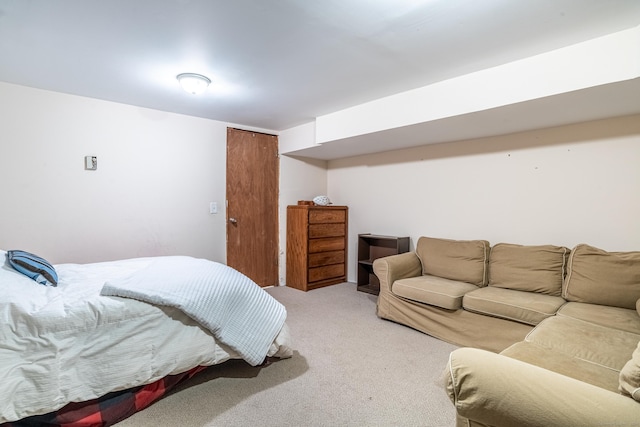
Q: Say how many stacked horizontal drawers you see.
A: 5